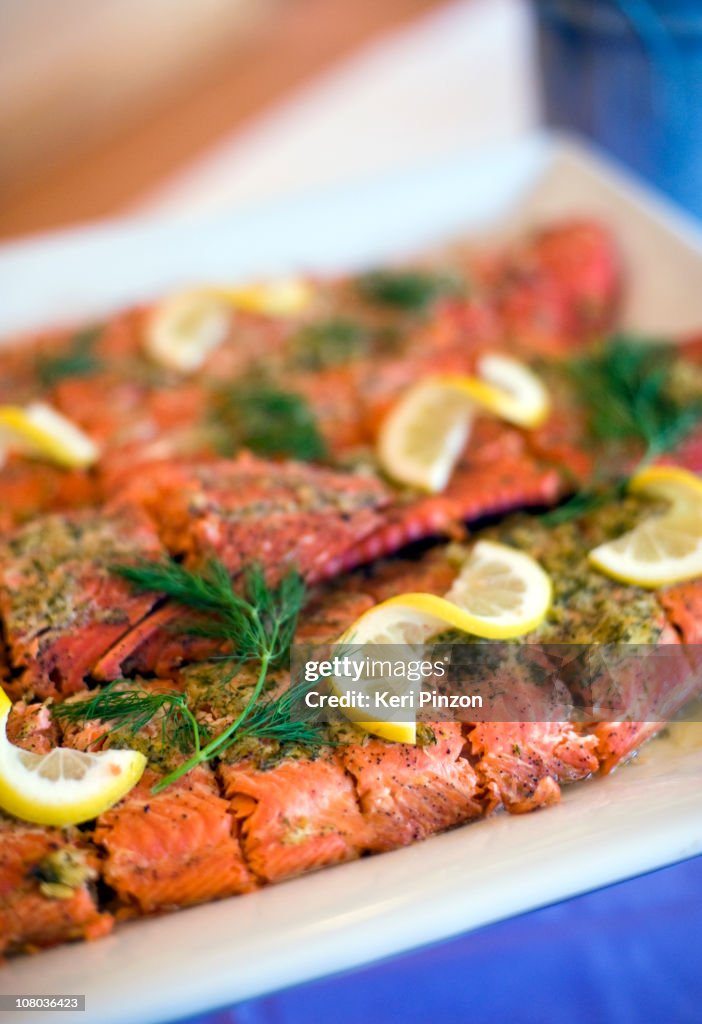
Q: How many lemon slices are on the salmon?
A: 6